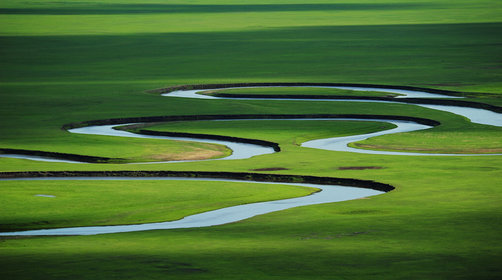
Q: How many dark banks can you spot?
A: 6